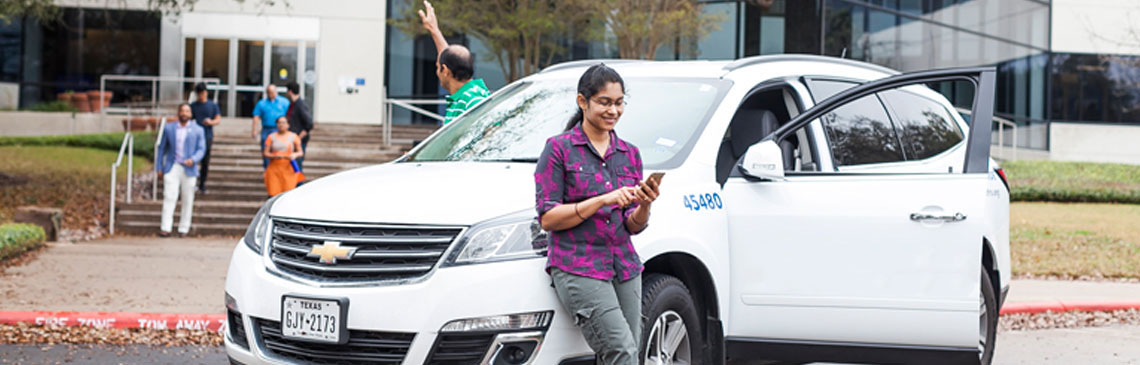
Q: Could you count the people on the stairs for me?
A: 5